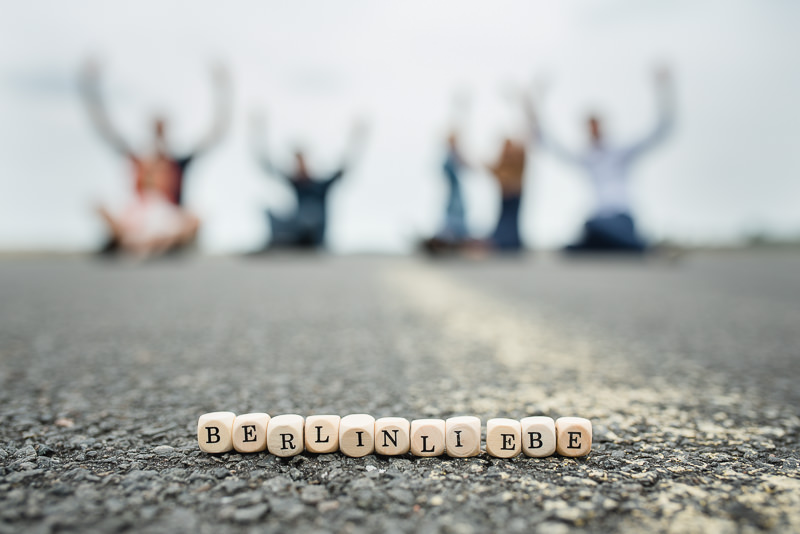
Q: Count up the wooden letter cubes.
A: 11